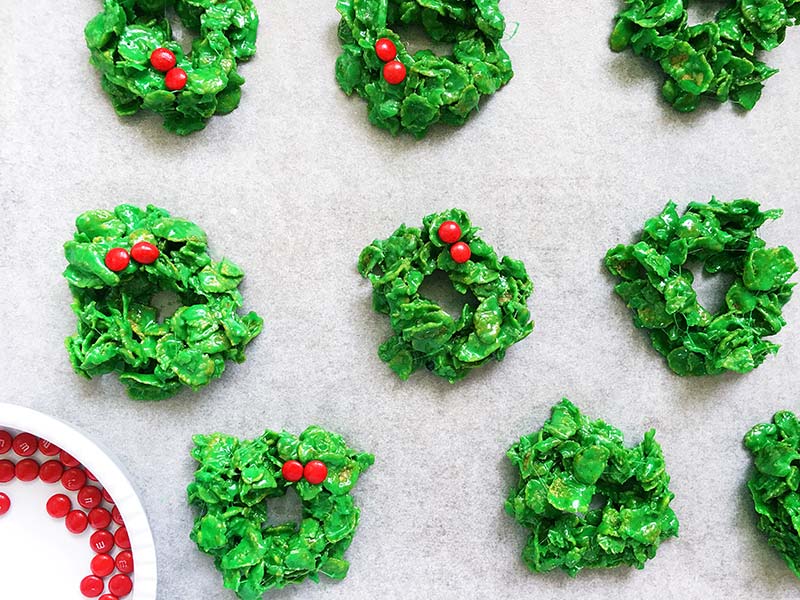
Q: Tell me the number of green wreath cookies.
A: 9